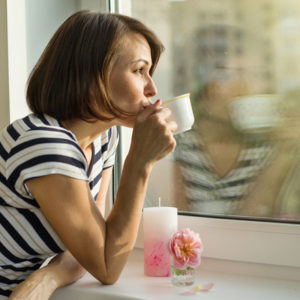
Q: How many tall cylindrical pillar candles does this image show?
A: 1